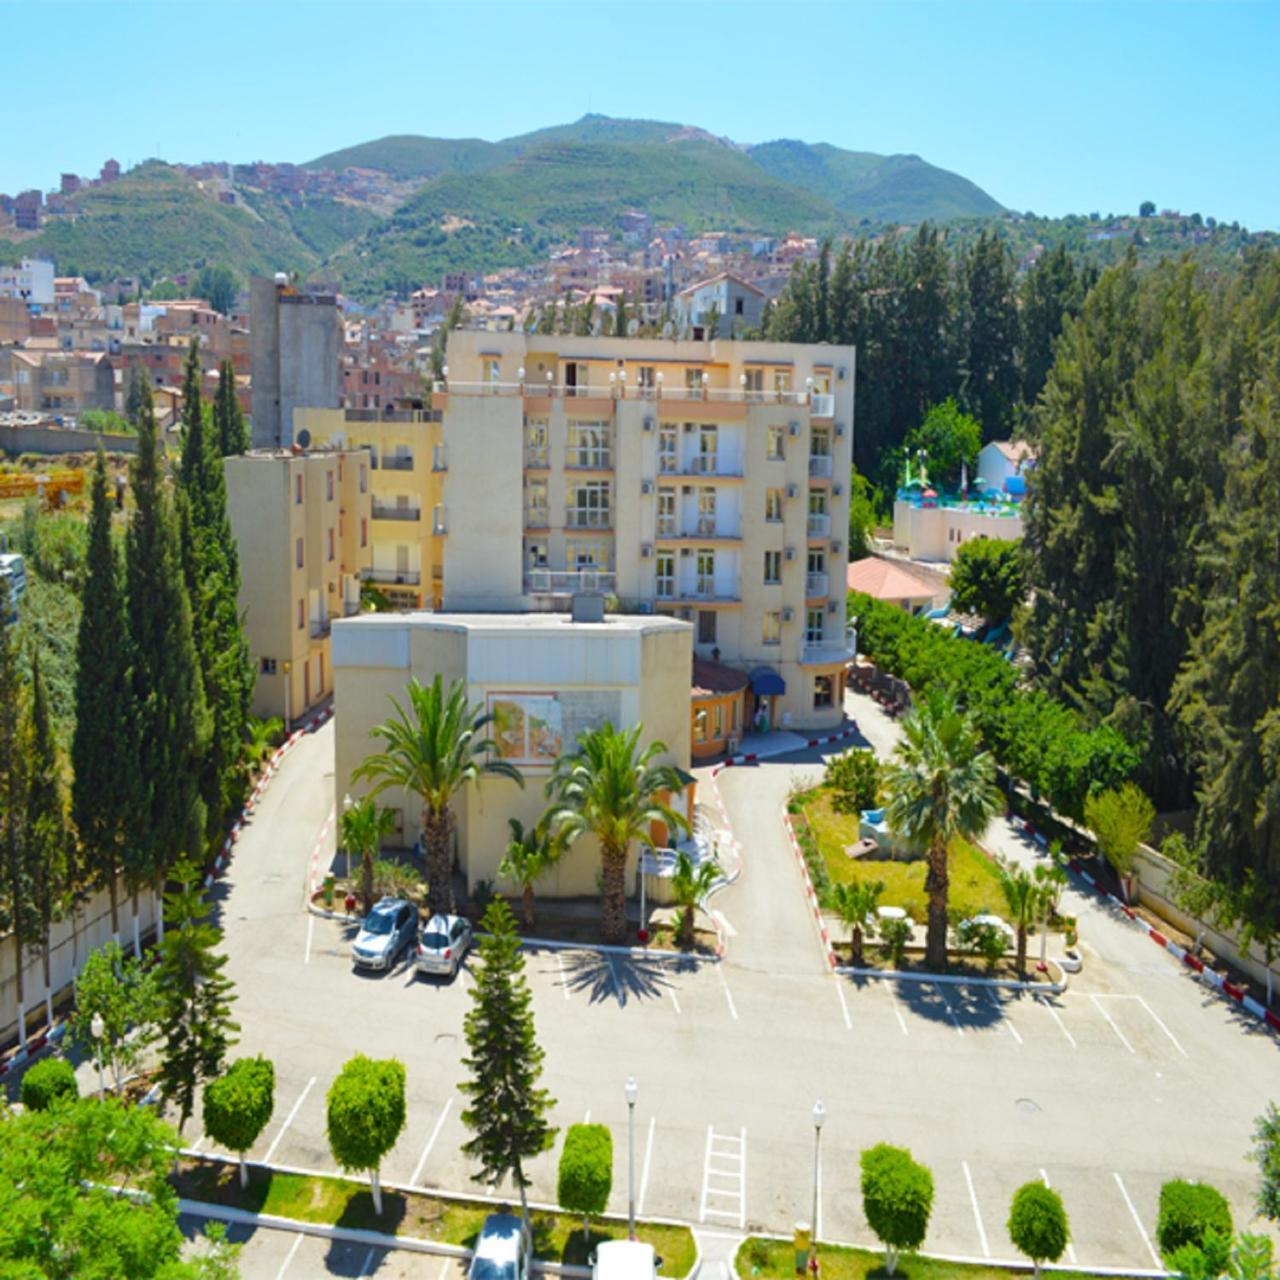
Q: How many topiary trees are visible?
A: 7